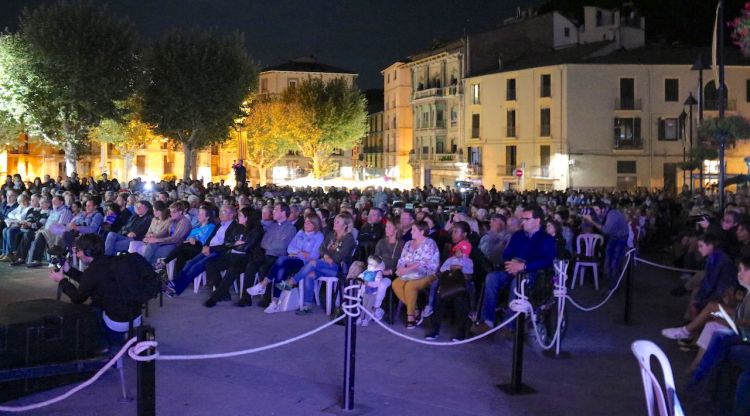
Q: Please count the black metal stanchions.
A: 5